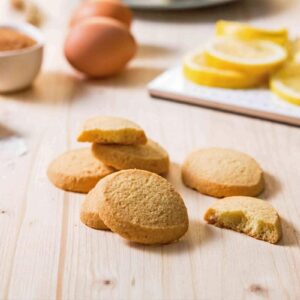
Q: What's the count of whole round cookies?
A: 5